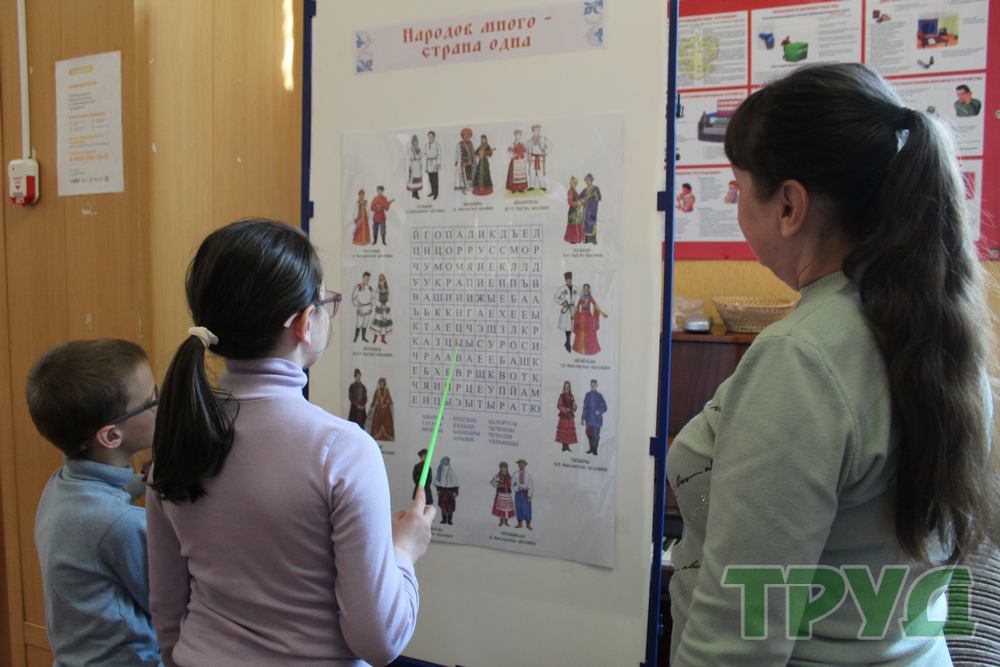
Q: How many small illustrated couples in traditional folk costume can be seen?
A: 11